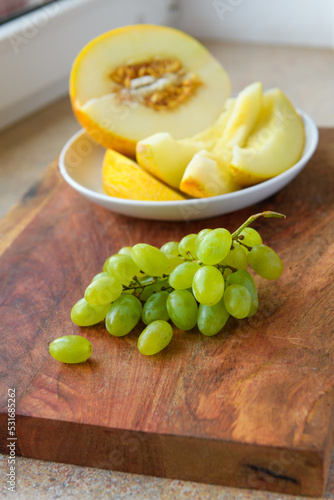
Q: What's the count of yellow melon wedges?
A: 4